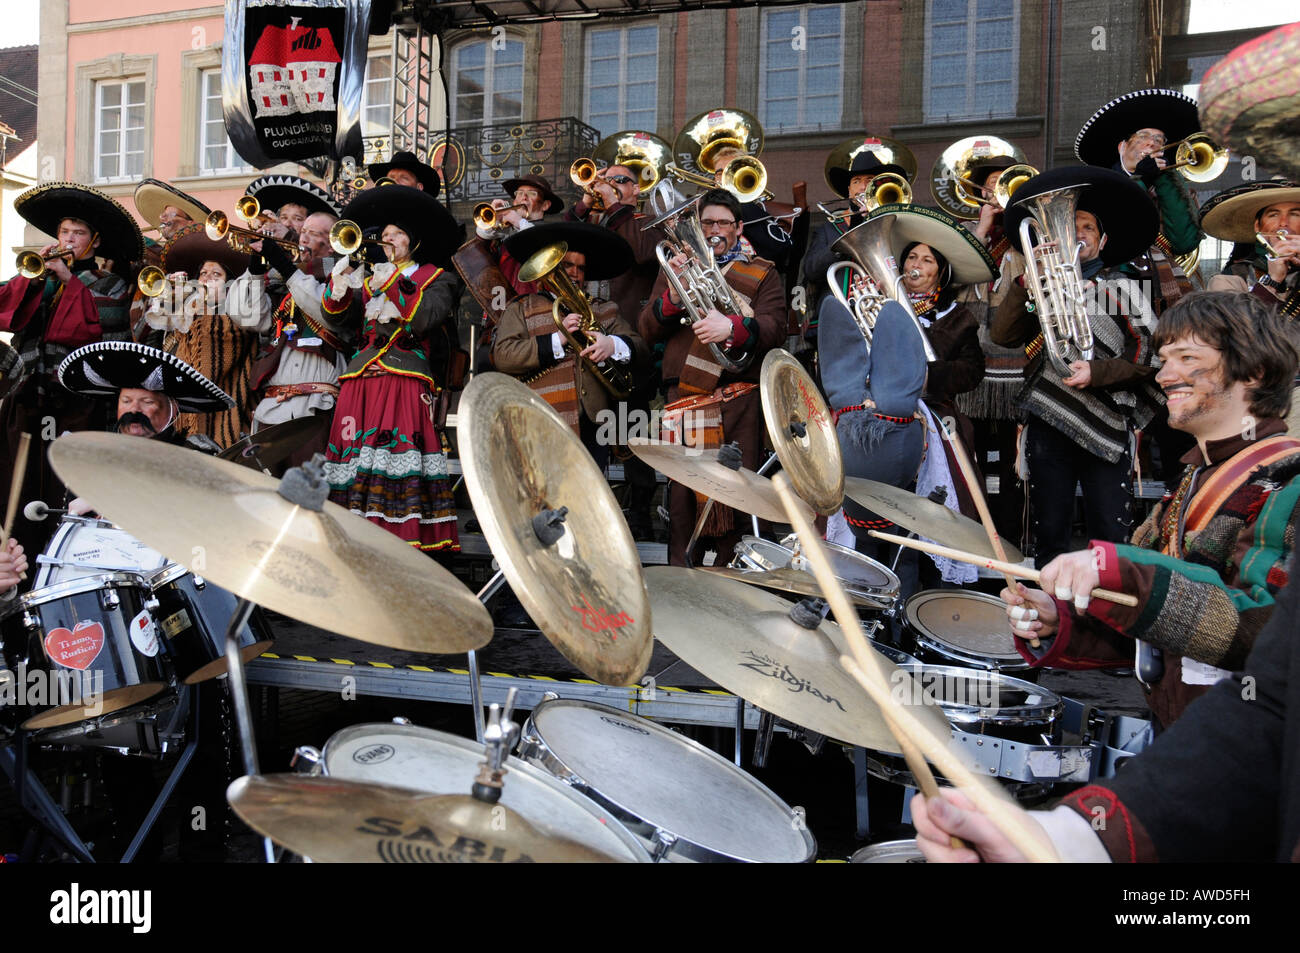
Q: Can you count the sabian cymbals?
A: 1